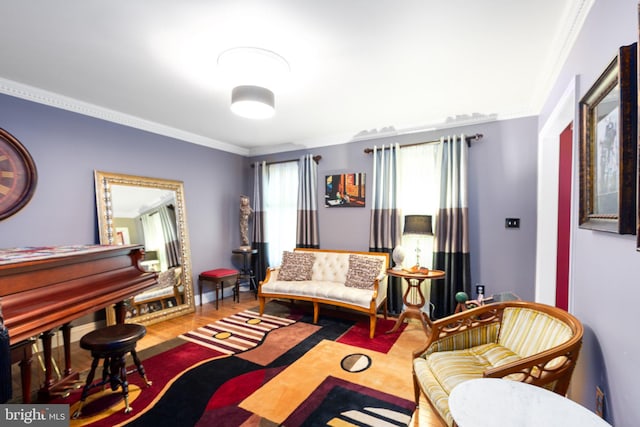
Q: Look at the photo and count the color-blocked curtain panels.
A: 4